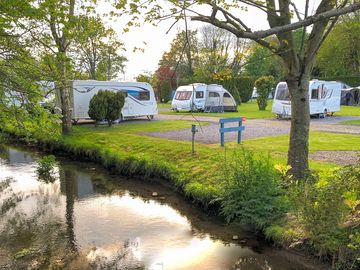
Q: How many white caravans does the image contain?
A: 3